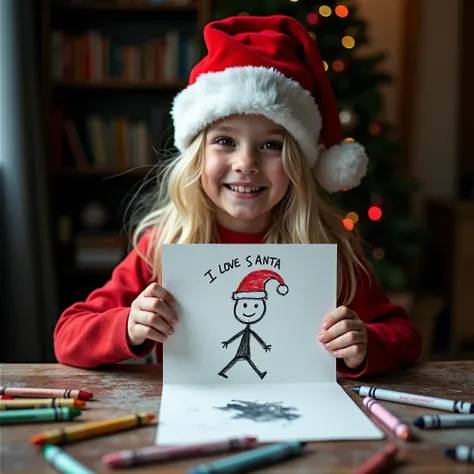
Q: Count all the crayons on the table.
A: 12